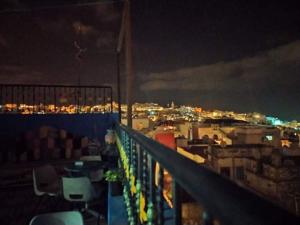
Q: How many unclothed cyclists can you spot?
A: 0